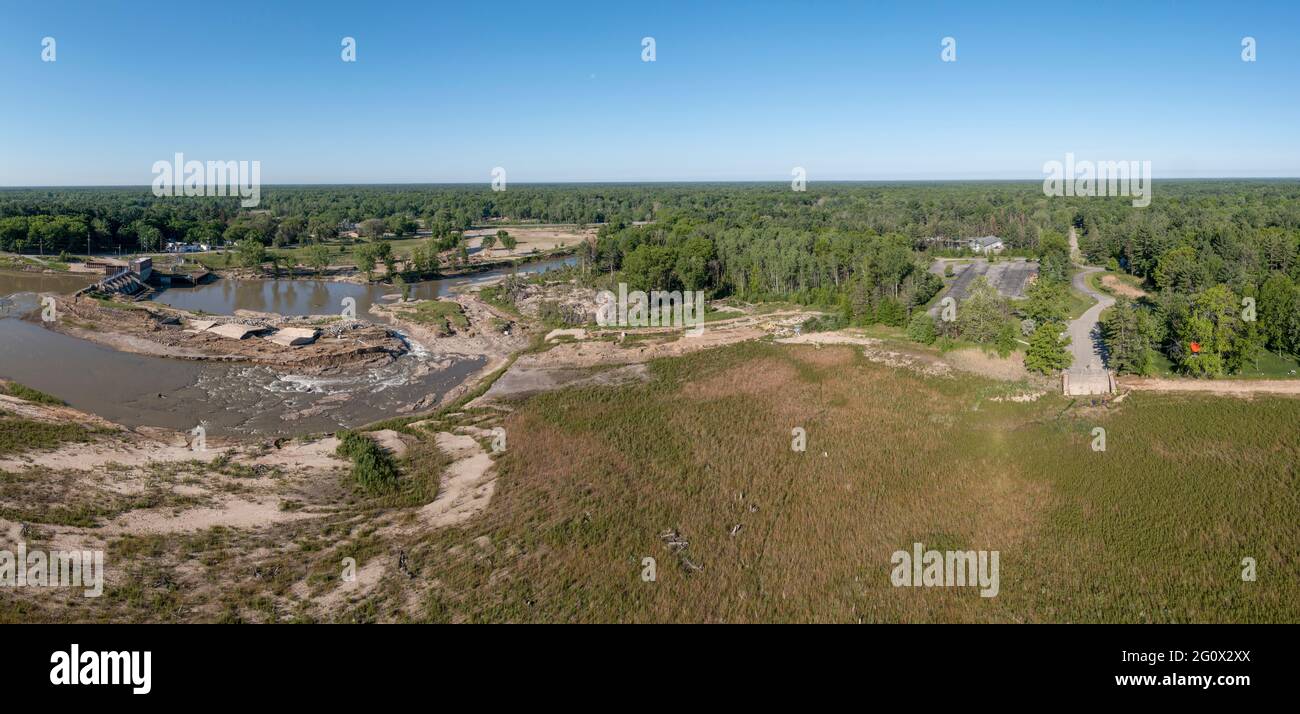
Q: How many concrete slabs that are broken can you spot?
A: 3